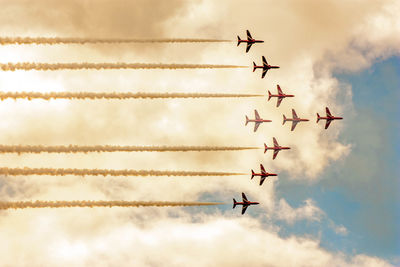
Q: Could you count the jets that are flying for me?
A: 9